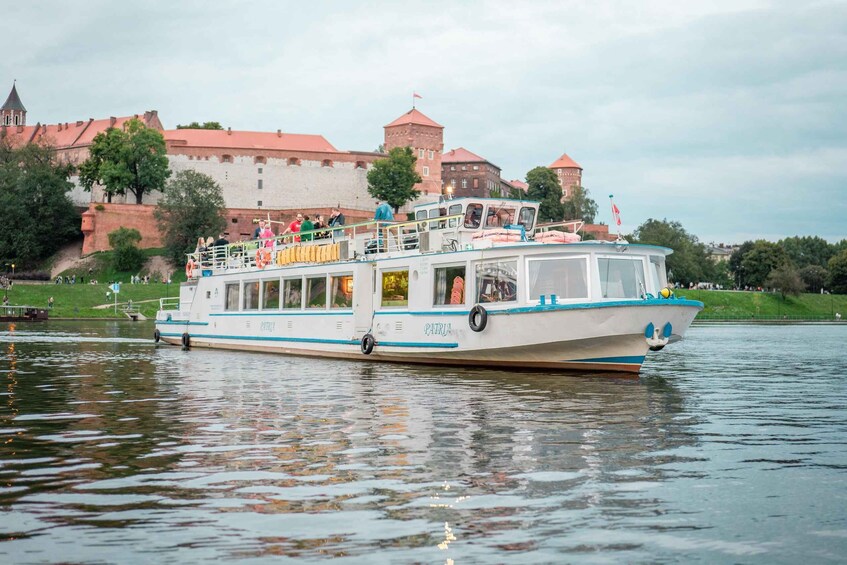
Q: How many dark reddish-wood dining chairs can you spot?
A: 0